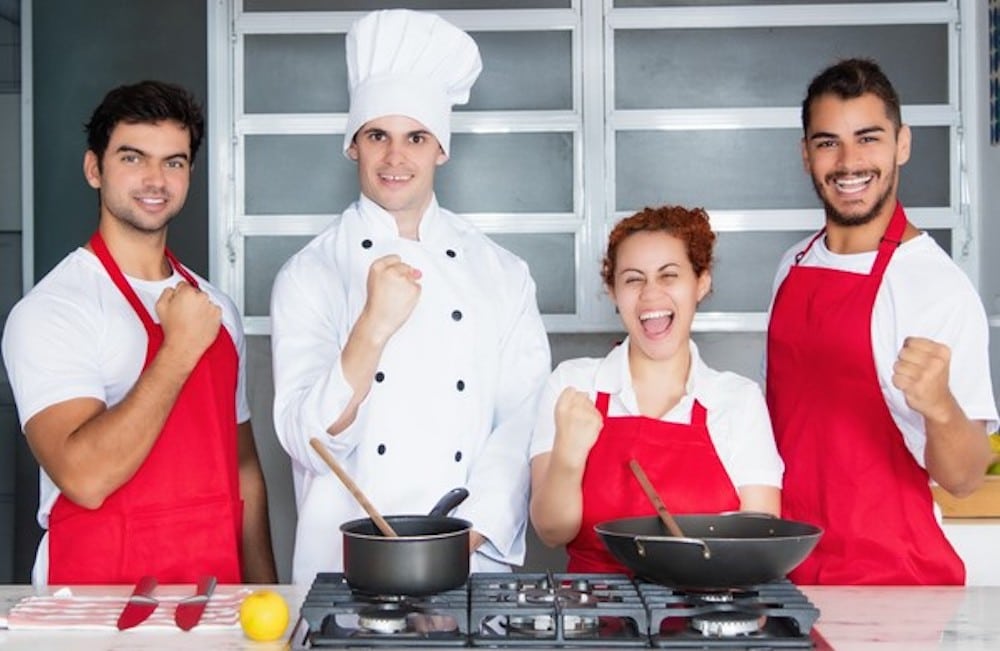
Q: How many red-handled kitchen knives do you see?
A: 2